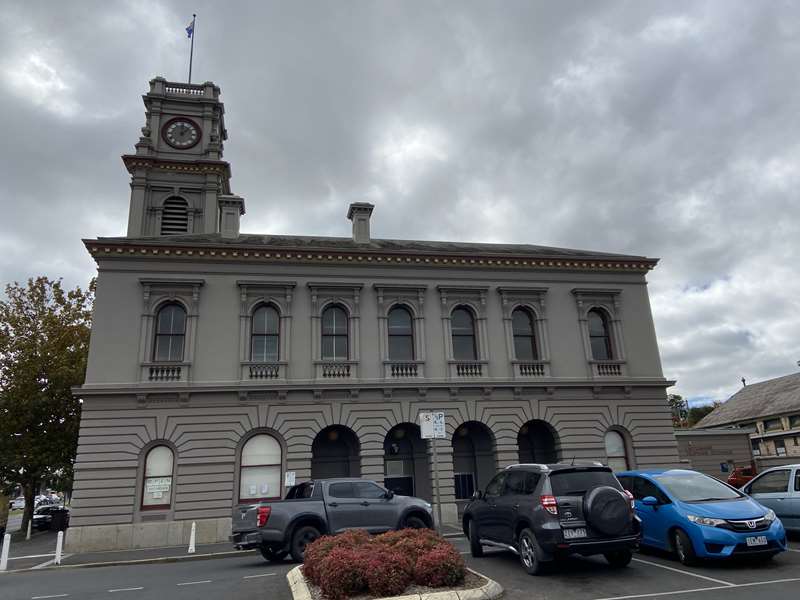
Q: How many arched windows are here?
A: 11